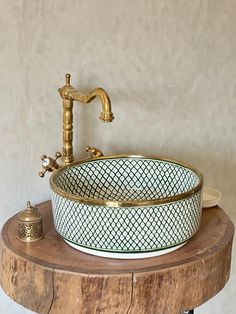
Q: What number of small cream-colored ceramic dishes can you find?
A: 1